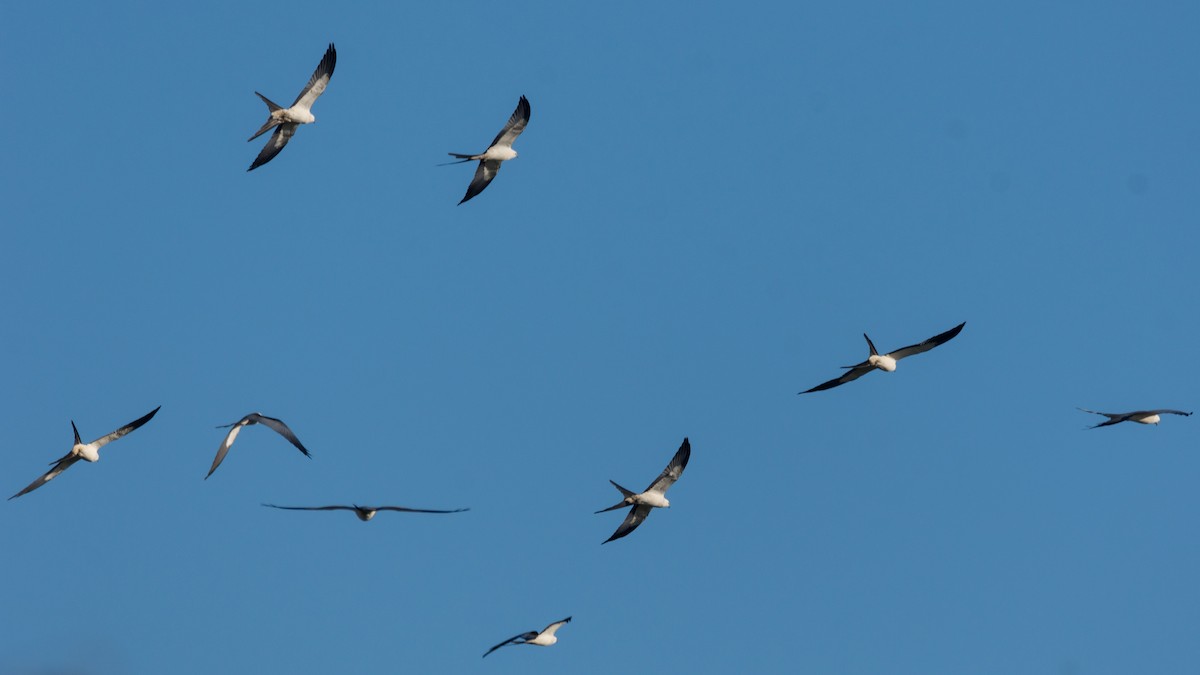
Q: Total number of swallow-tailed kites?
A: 9